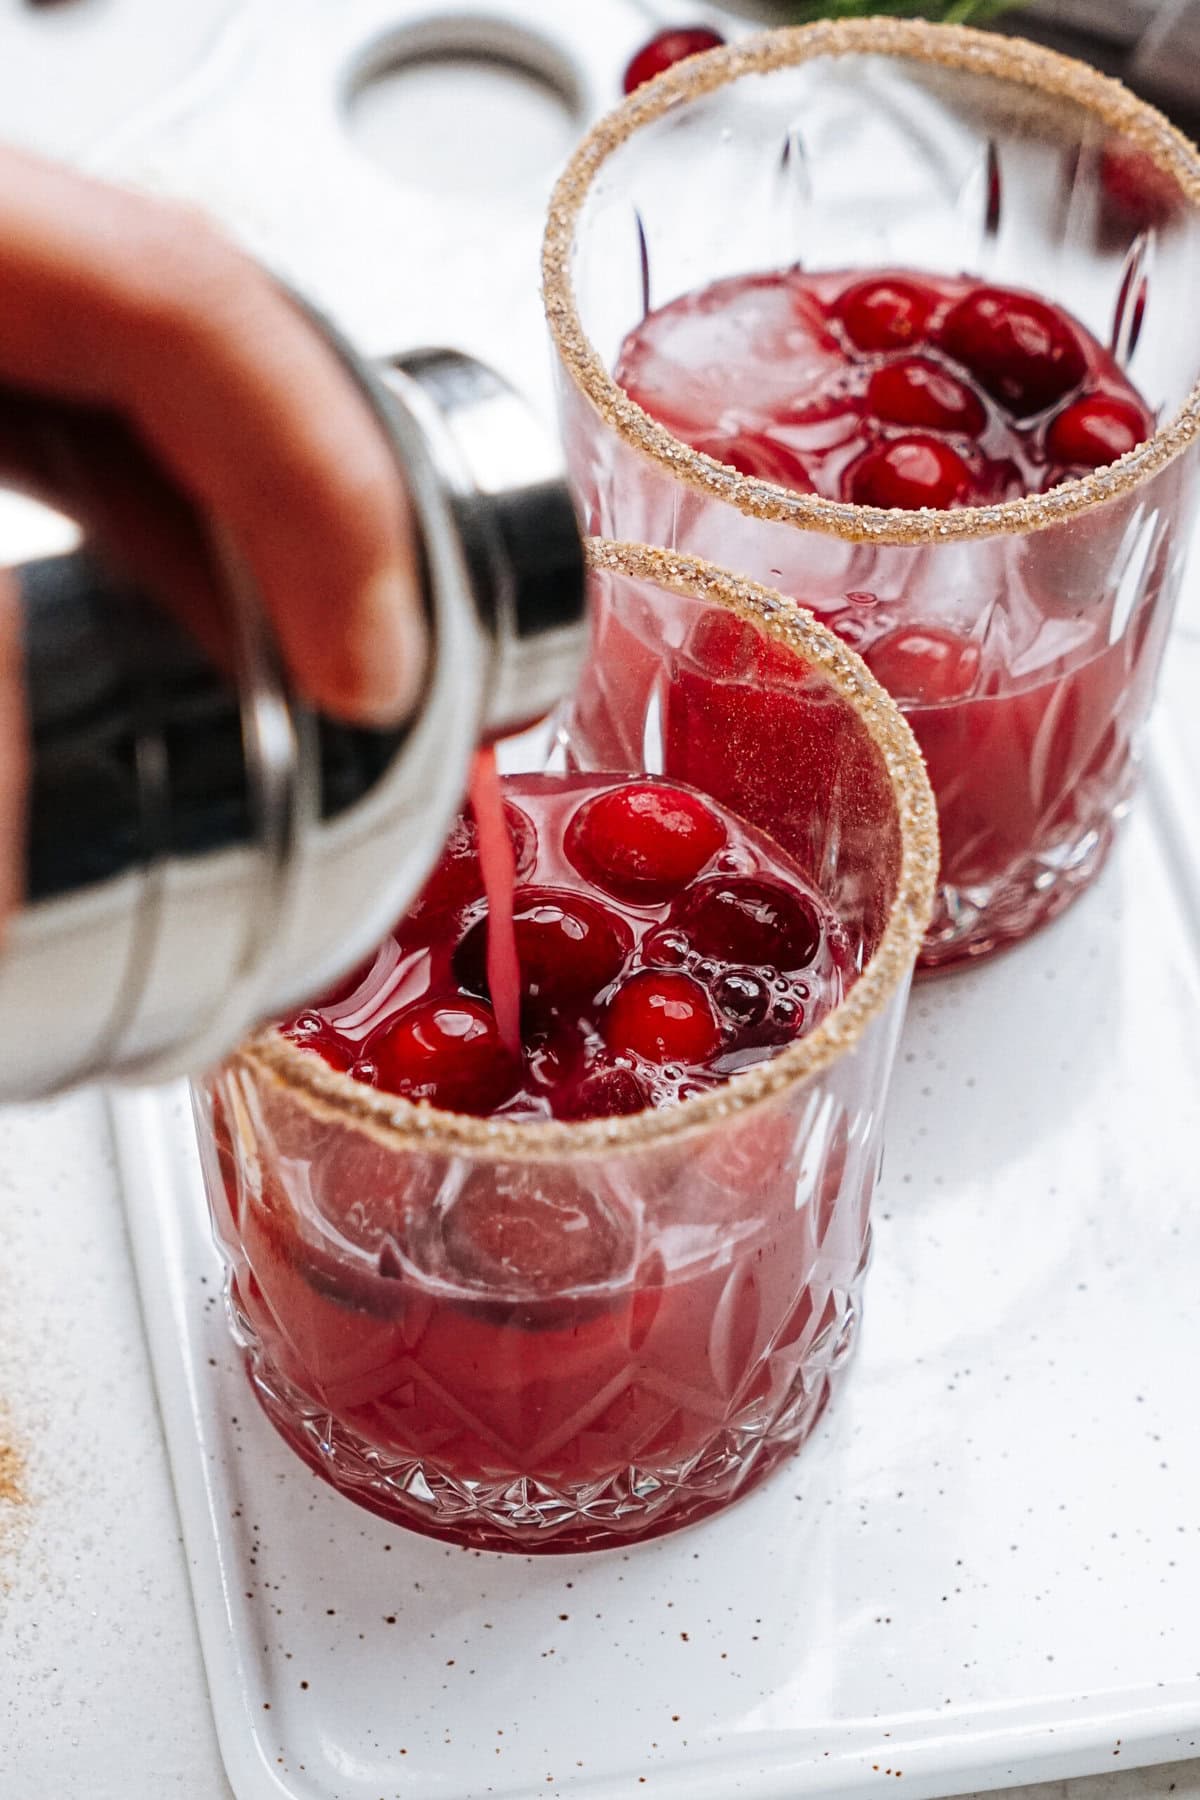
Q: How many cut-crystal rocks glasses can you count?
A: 2